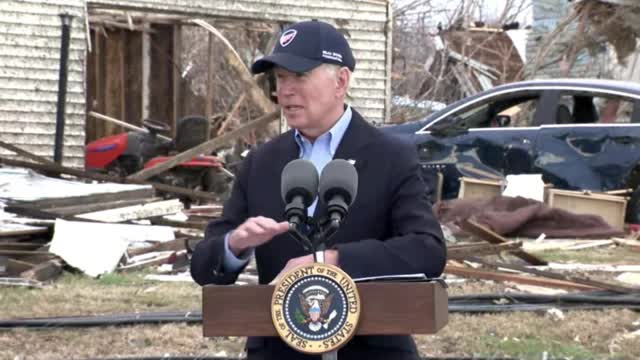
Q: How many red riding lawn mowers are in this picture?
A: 1